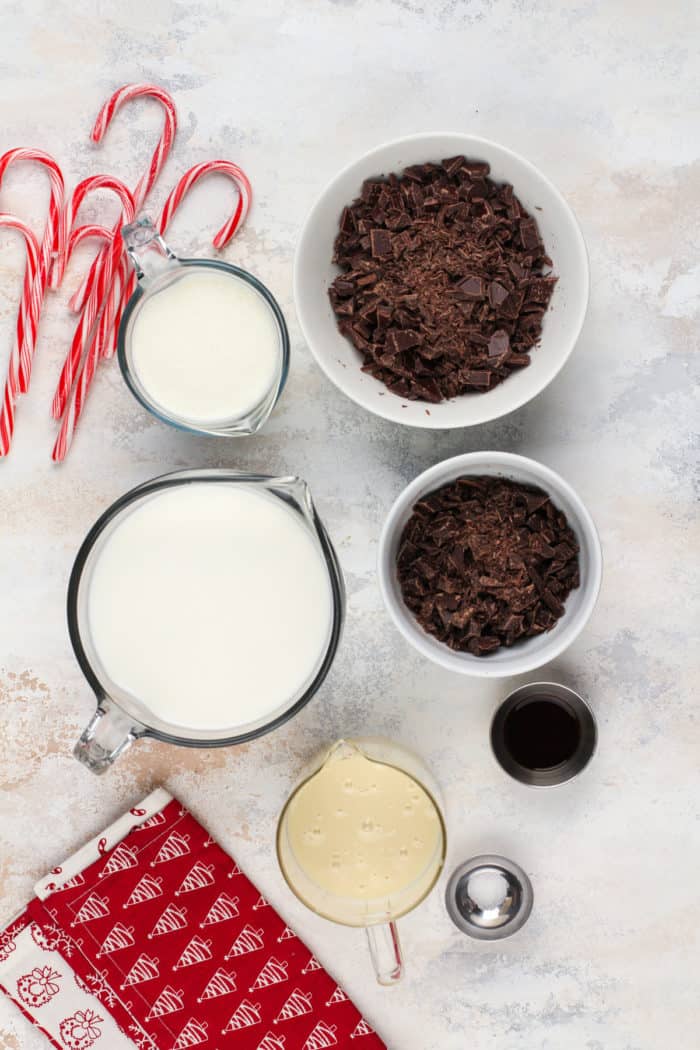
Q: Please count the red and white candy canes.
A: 6